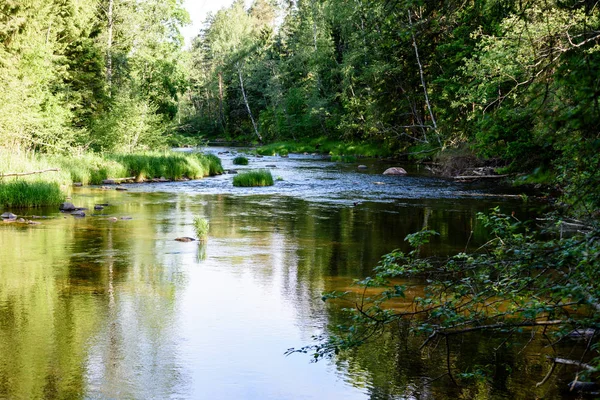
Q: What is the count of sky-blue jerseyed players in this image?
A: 0